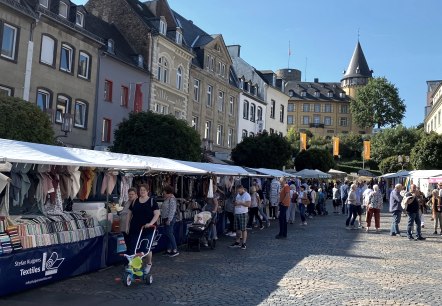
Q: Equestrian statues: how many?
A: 0